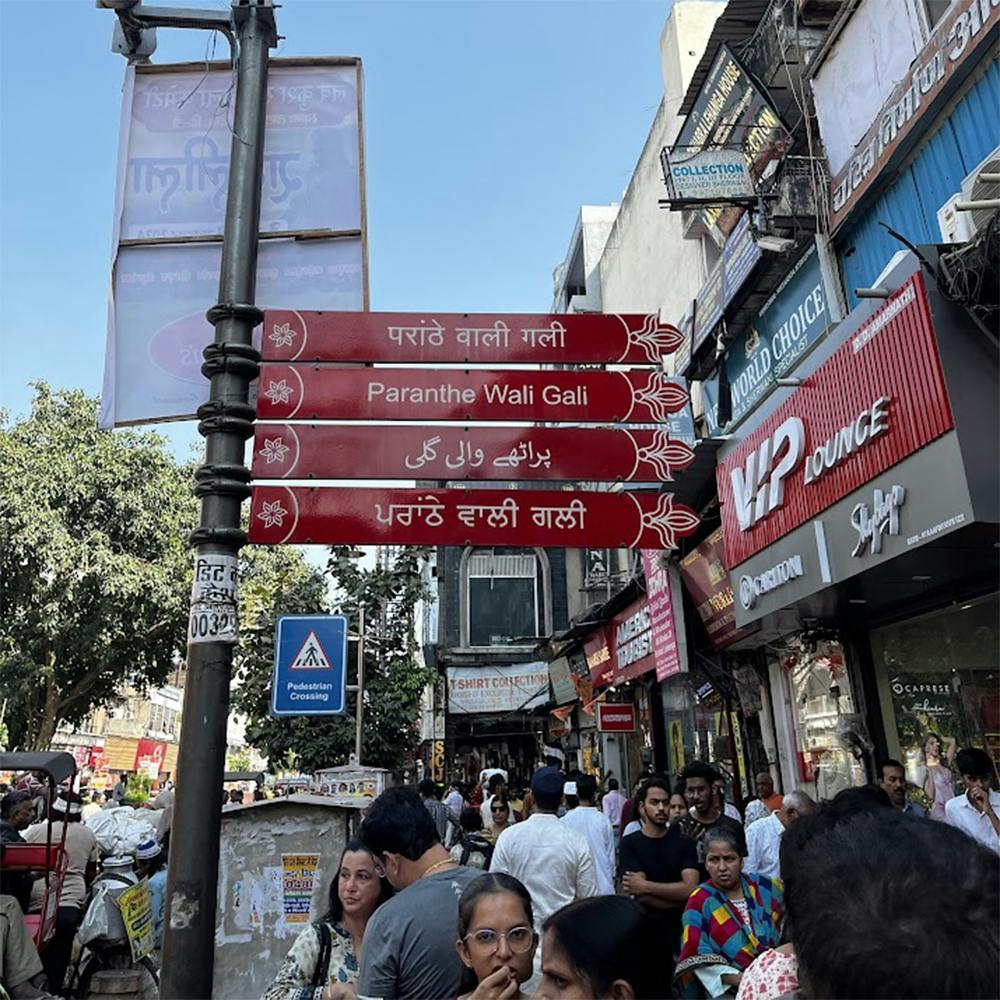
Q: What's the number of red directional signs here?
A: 4